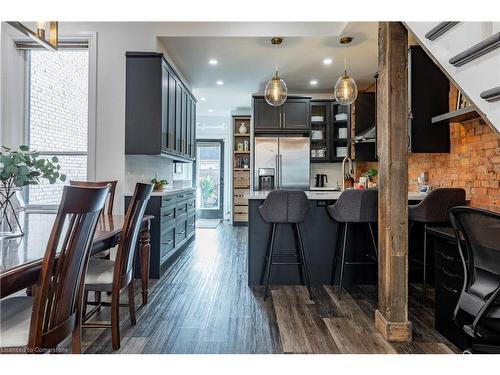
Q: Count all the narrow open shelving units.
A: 1